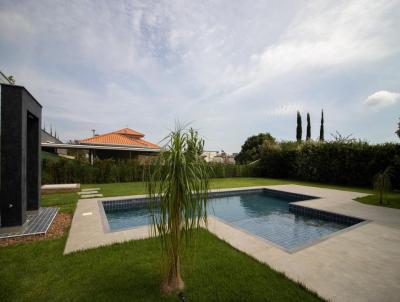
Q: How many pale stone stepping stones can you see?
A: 3